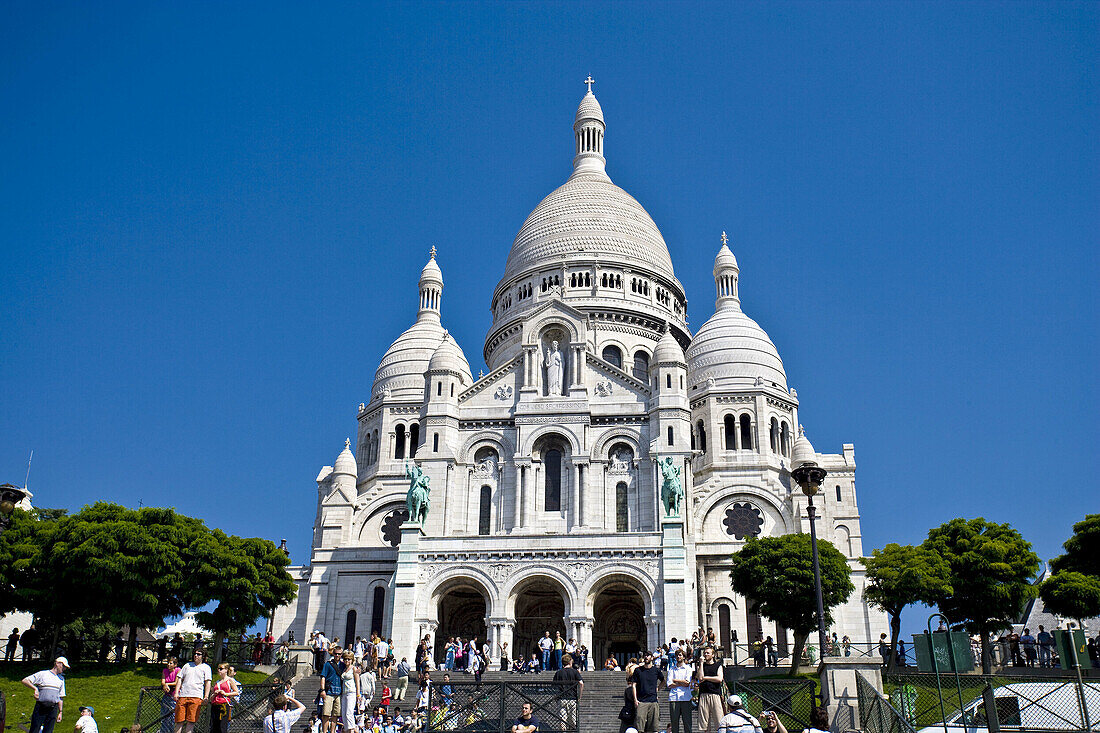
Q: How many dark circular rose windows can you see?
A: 2